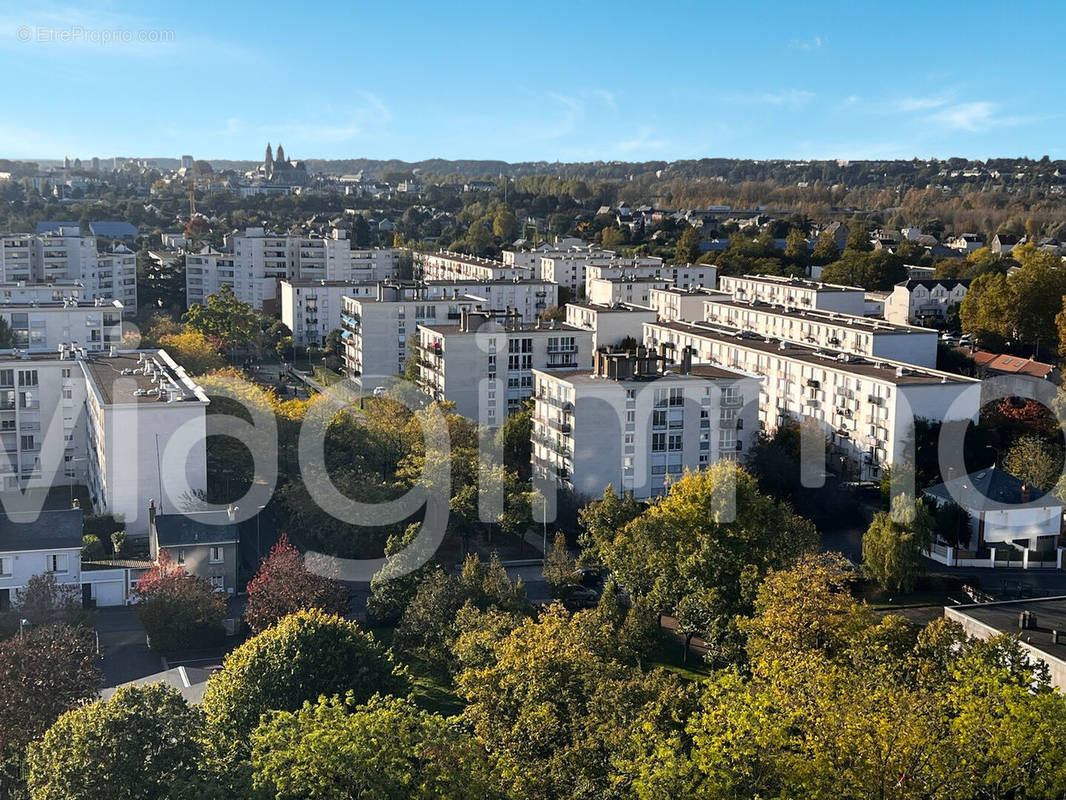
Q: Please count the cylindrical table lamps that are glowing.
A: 0